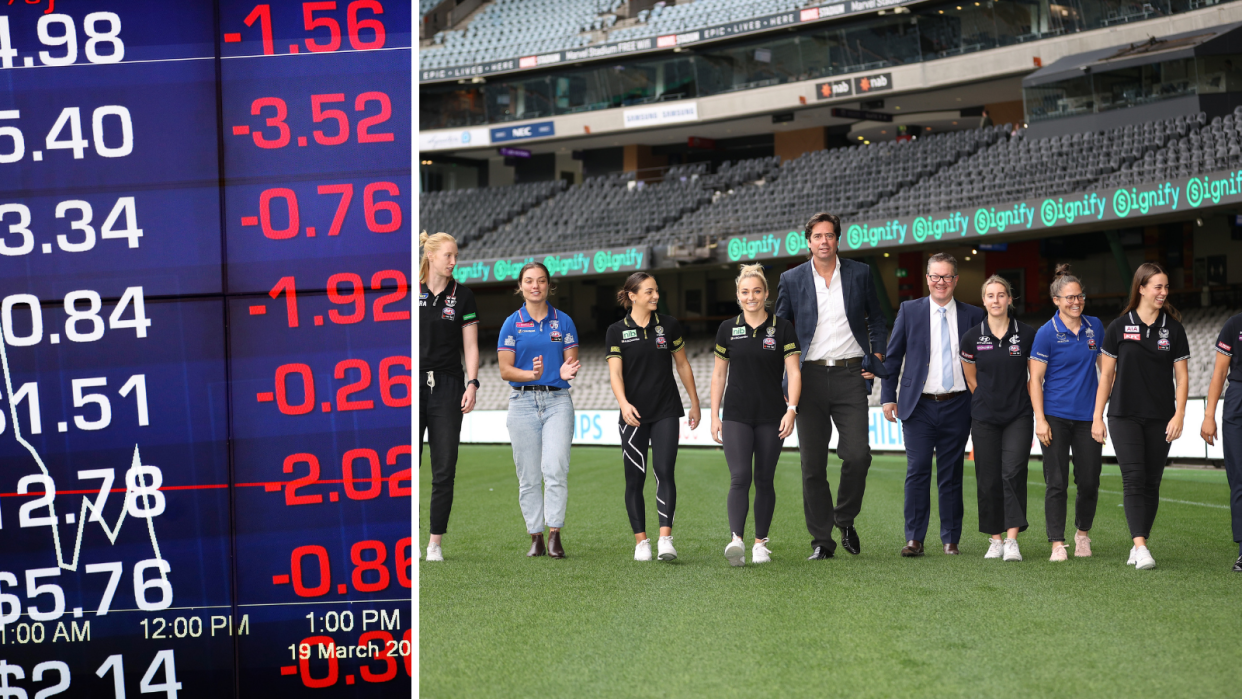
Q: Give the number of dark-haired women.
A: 4